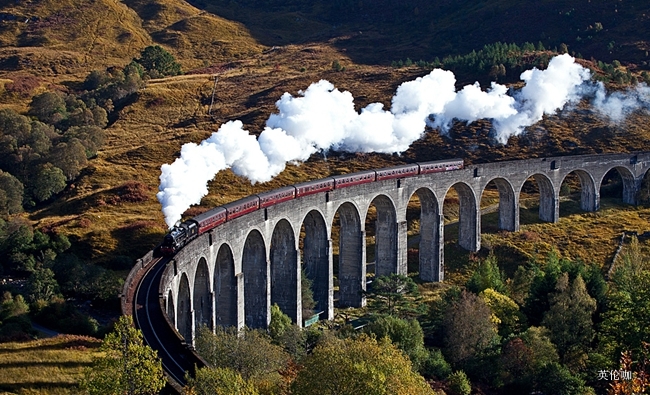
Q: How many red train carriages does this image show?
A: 7